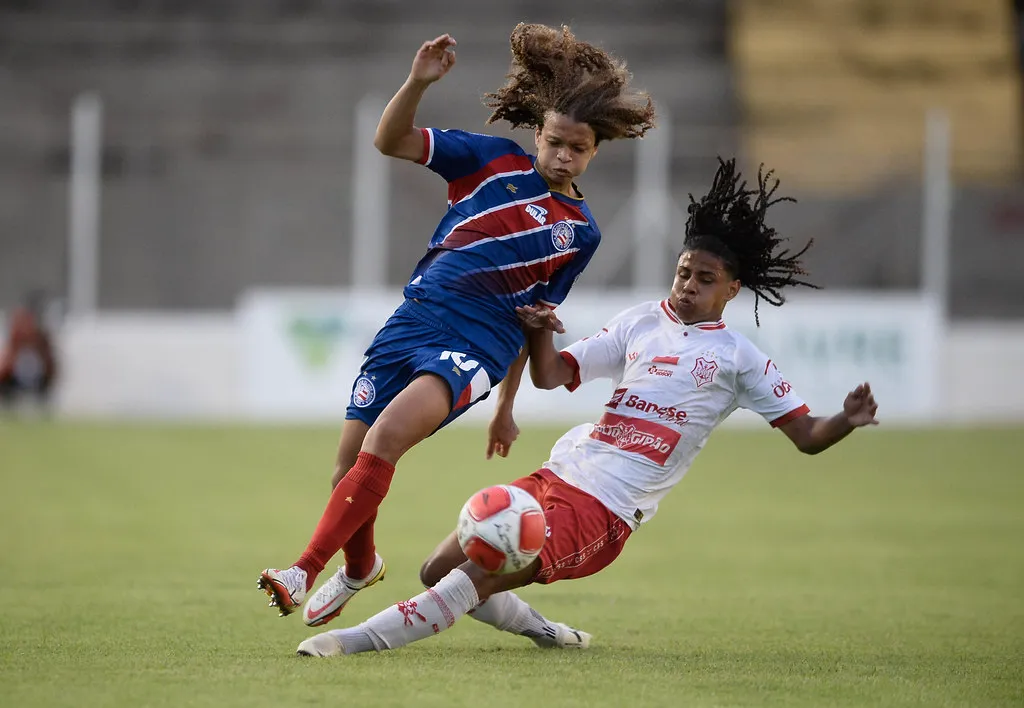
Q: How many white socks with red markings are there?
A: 2